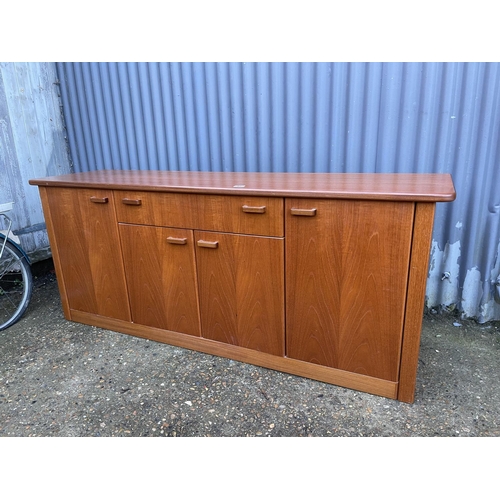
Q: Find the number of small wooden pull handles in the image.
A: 6